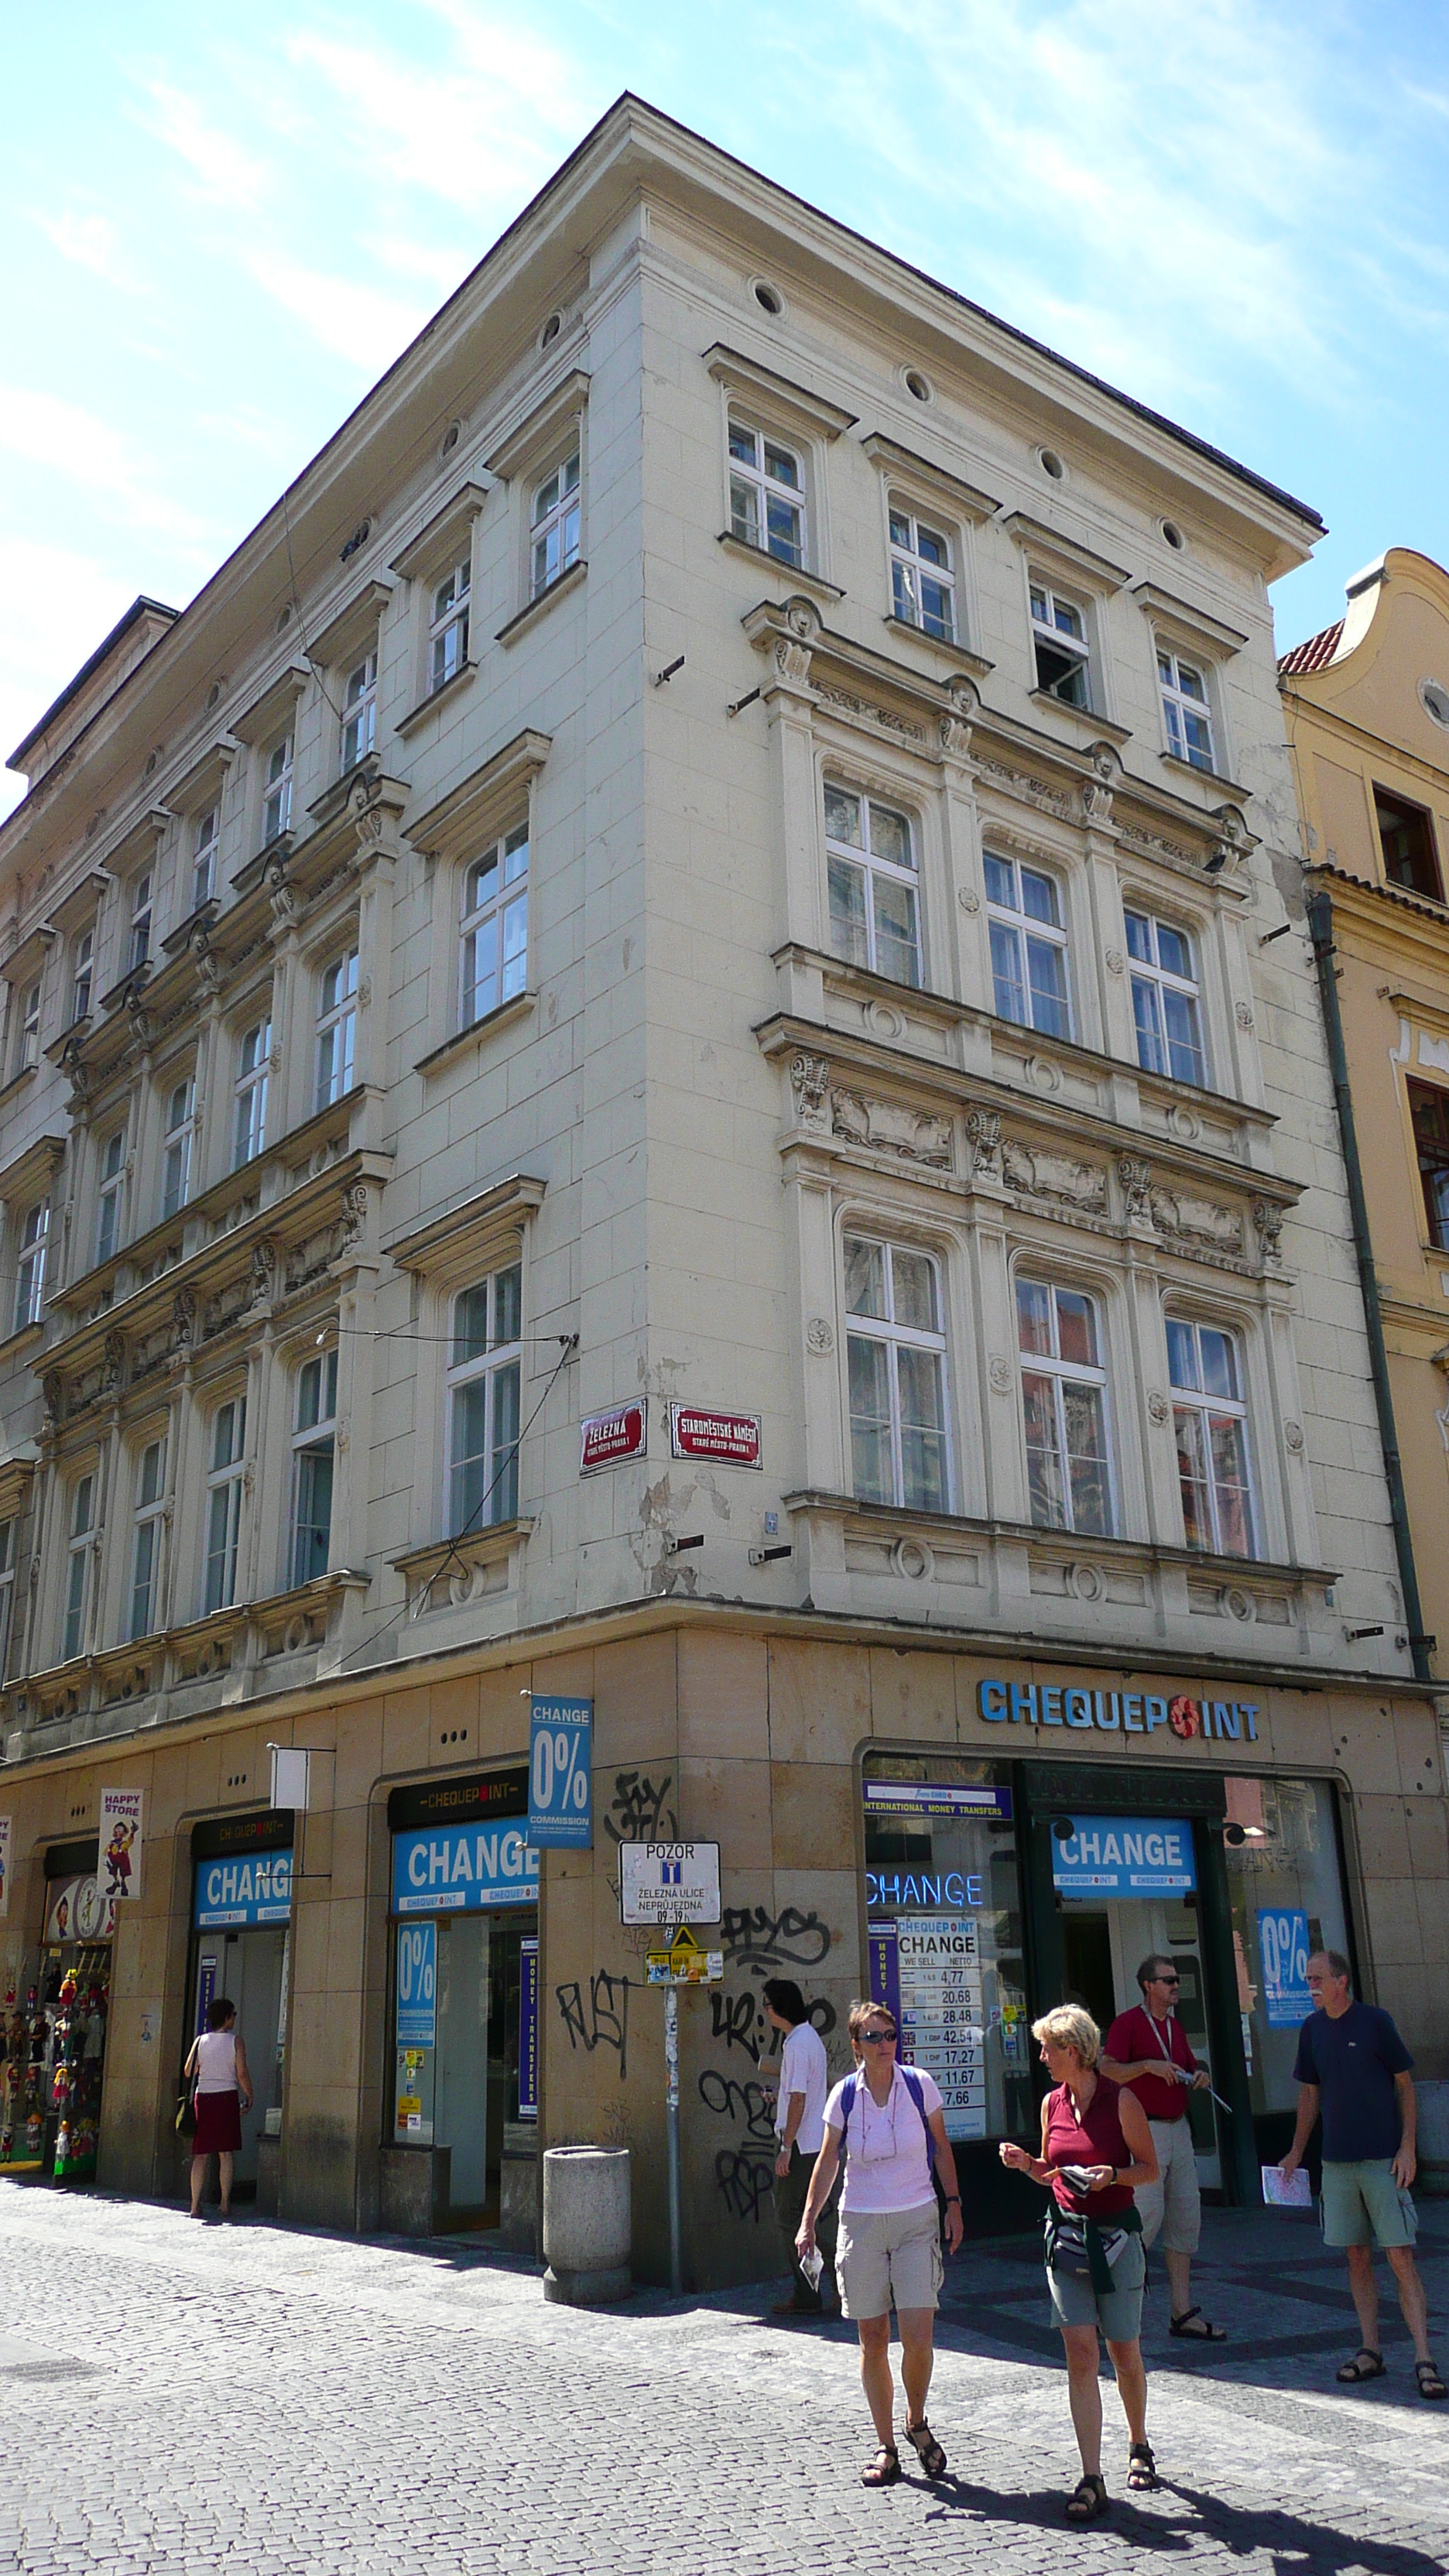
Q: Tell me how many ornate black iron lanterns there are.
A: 0